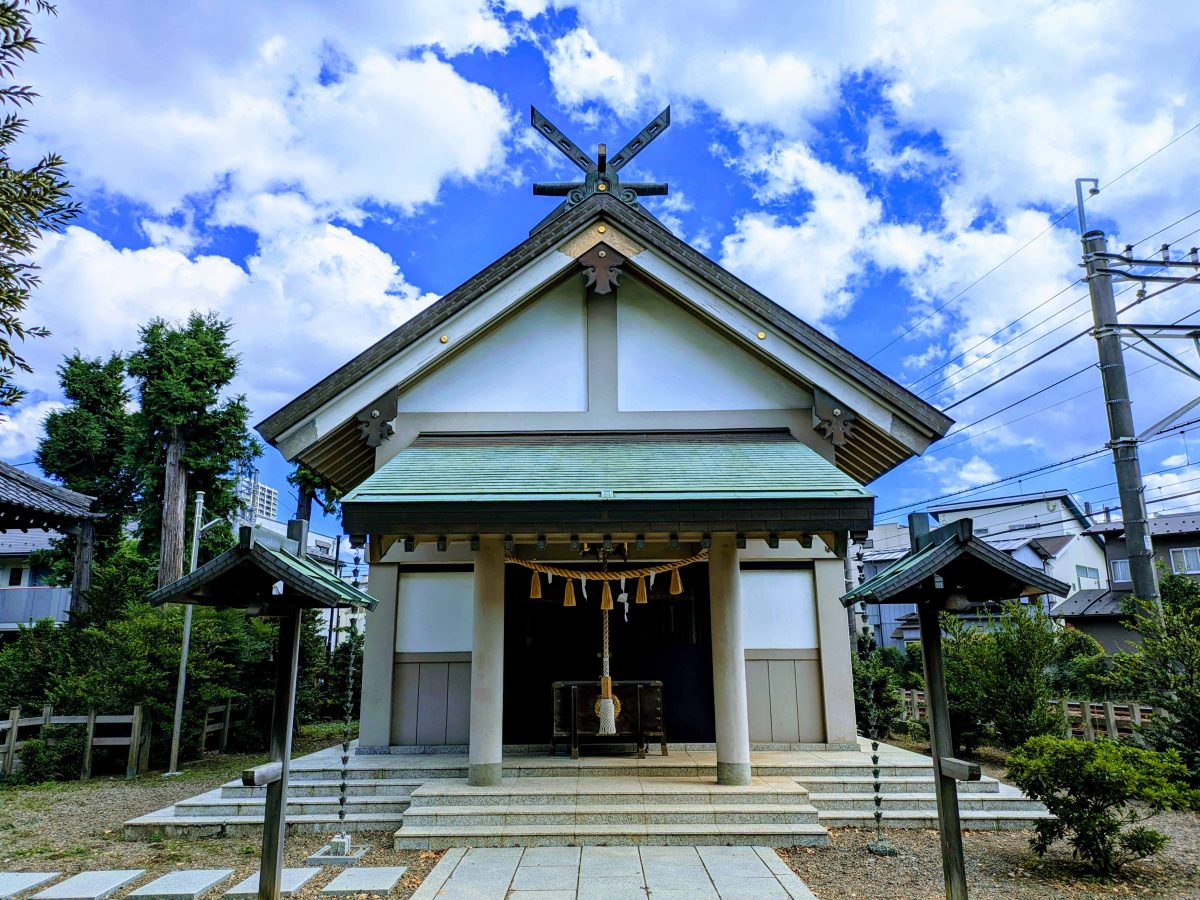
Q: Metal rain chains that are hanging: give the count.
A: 2